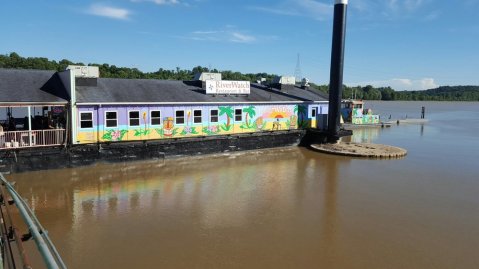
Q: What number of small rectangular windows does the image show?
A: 8